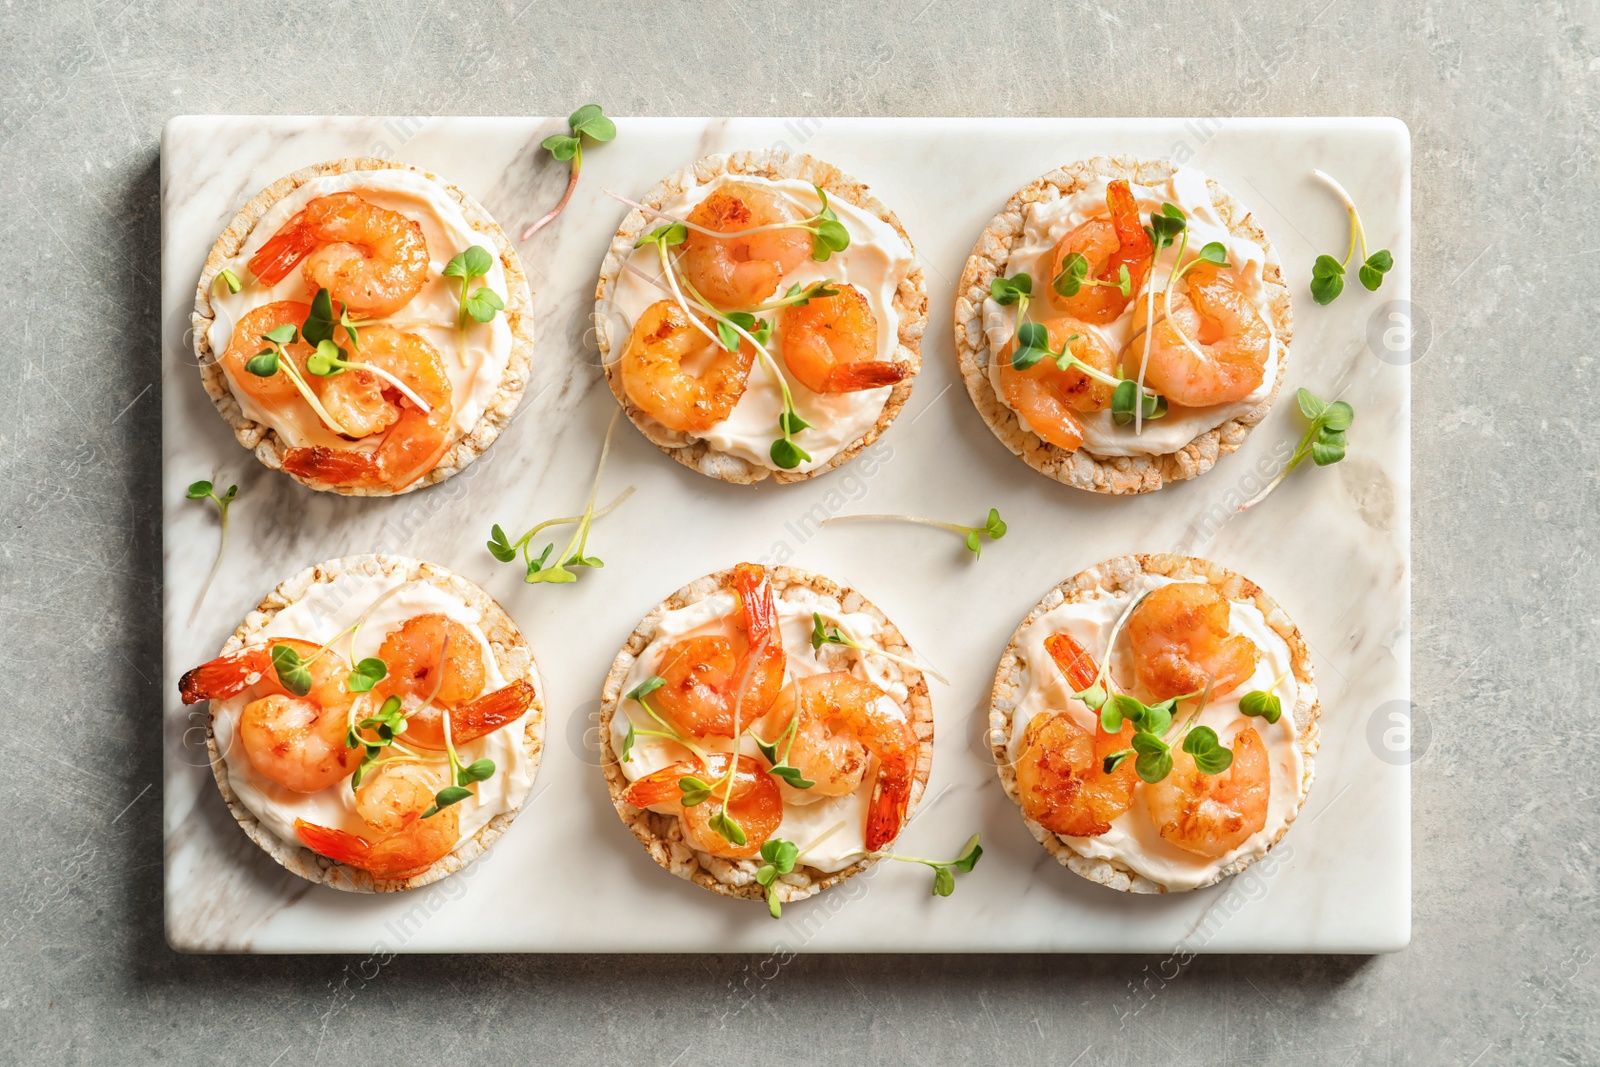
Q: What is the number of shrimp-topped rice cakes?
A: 6